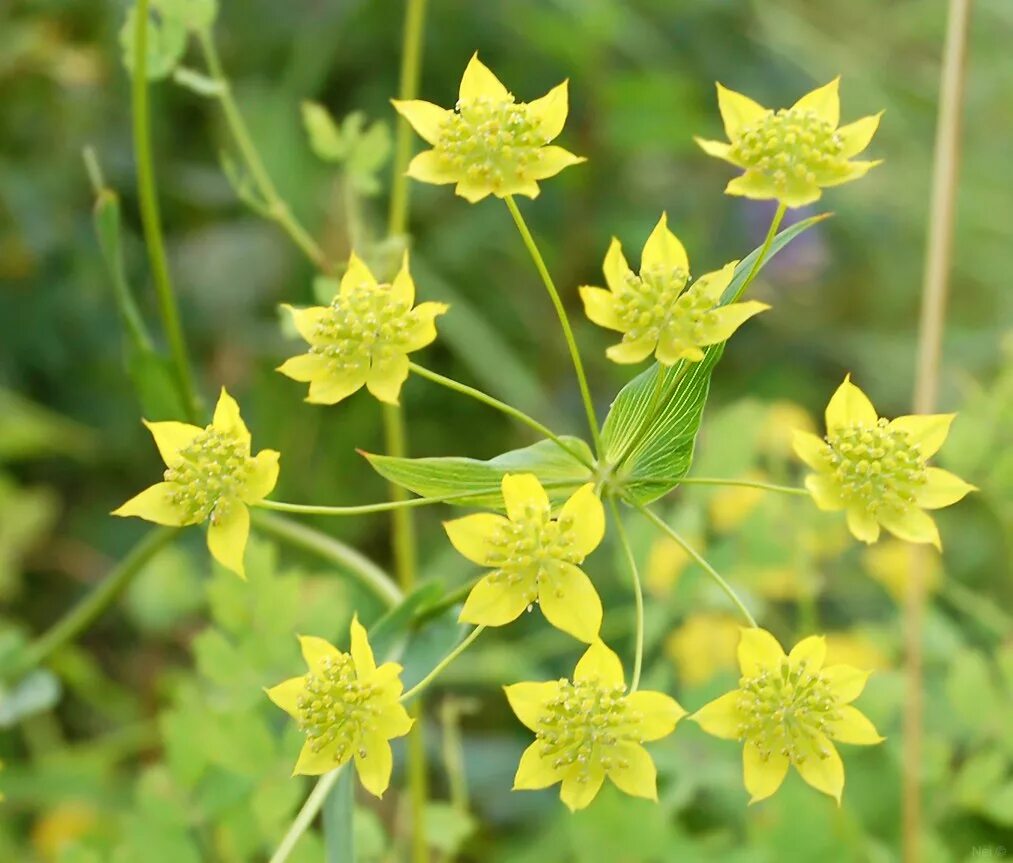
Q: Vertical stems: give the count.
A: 3